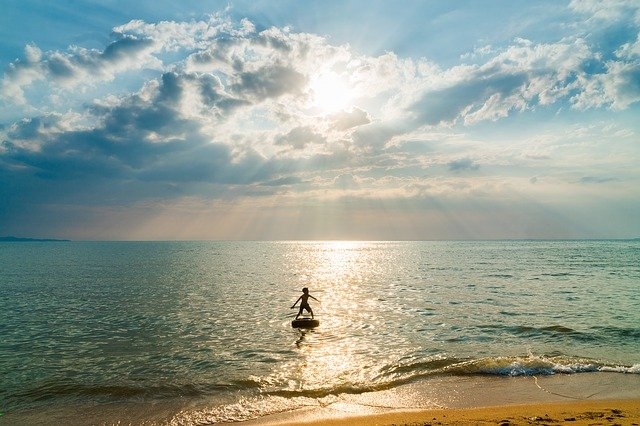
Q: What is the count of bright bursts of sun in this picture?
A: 1